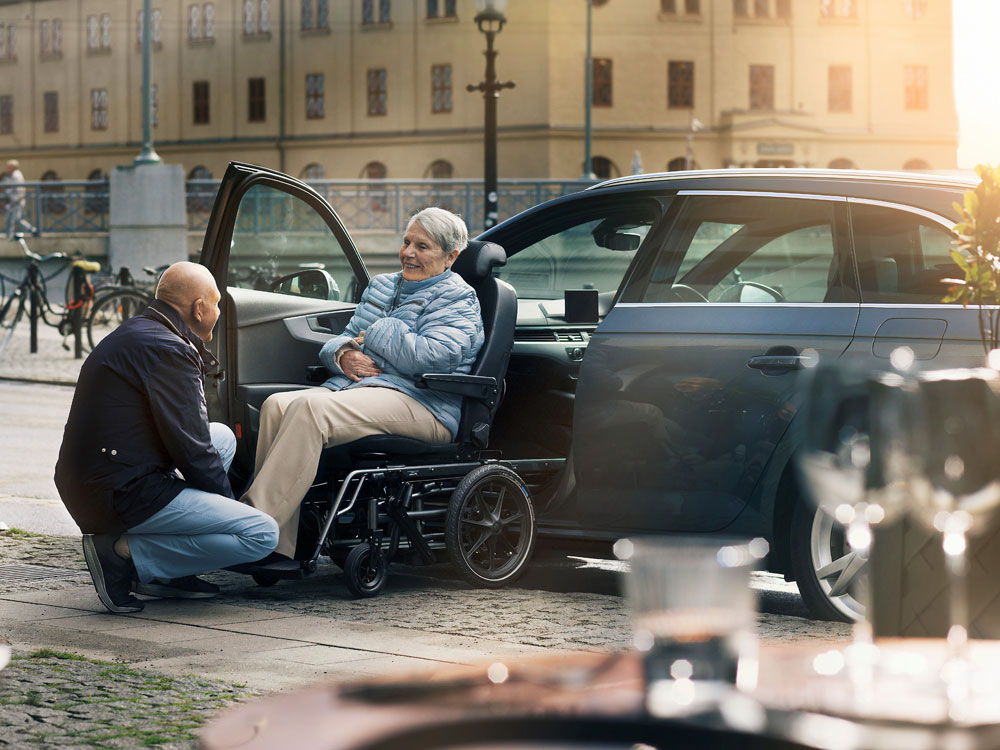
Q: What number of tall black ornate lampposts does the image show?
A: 1